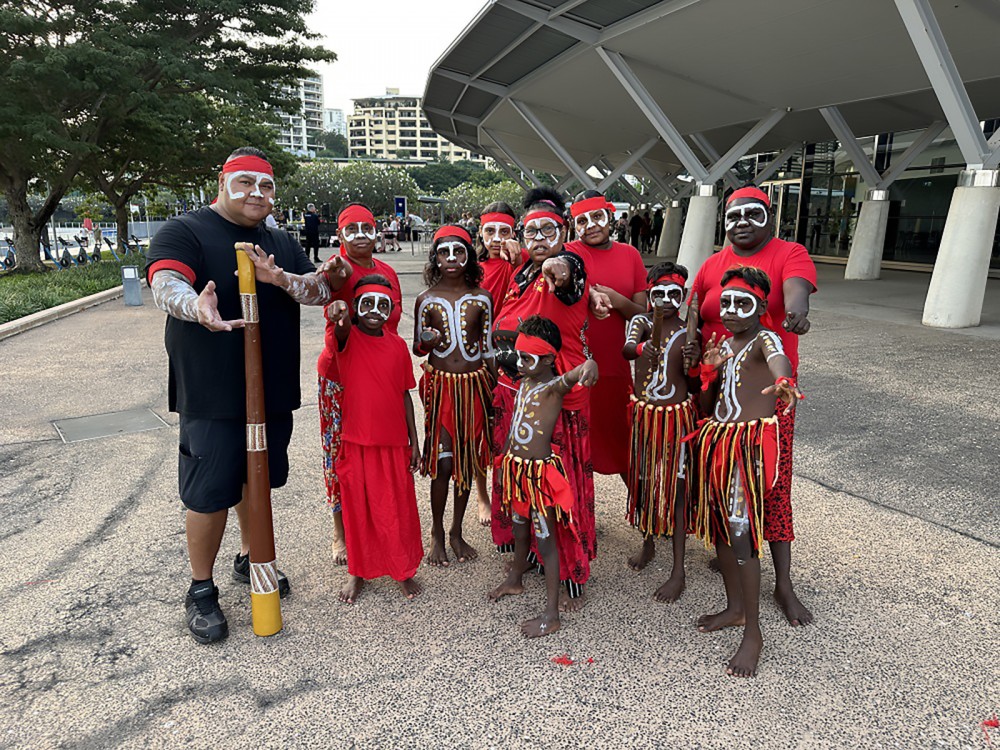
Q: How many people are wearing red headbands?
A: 11